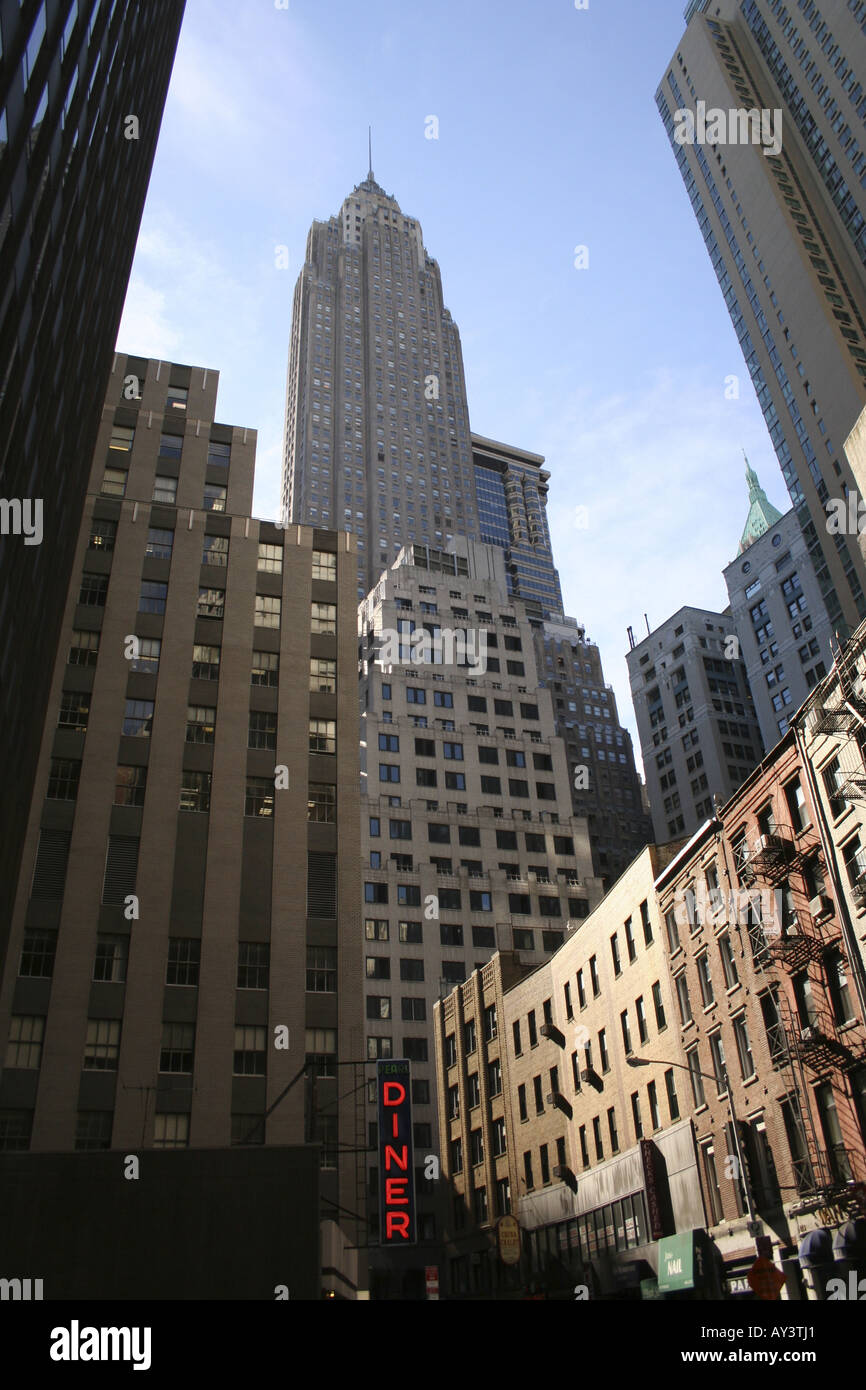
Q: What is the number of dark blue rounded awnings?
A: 2